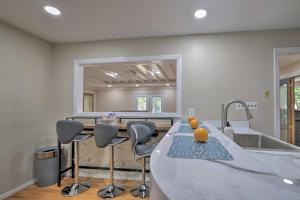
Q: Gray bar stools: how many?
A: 4